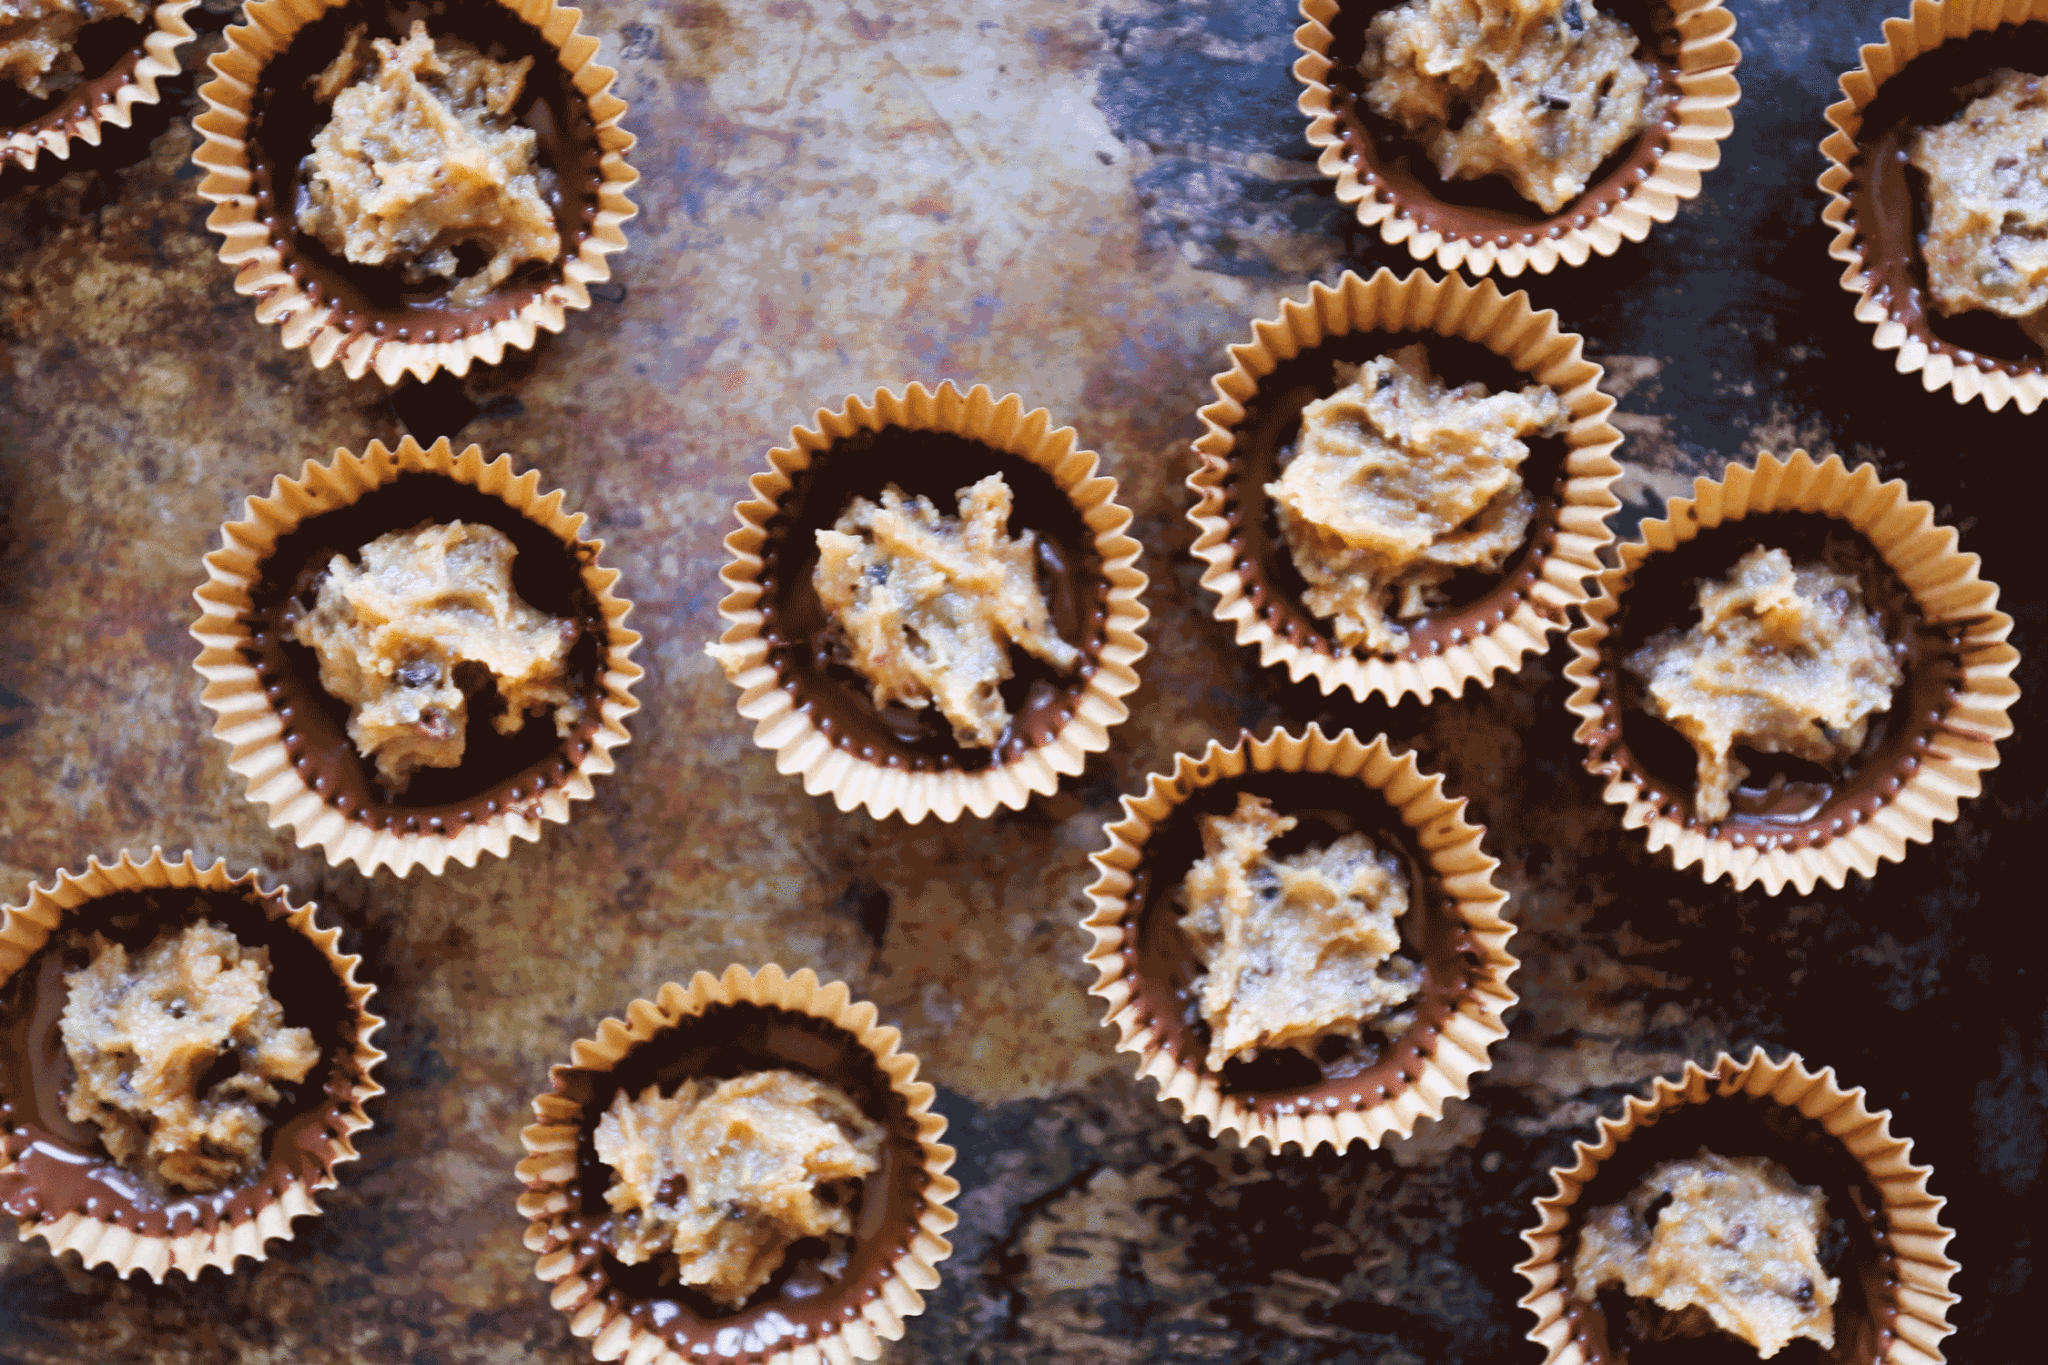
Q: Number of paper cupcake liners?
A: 12